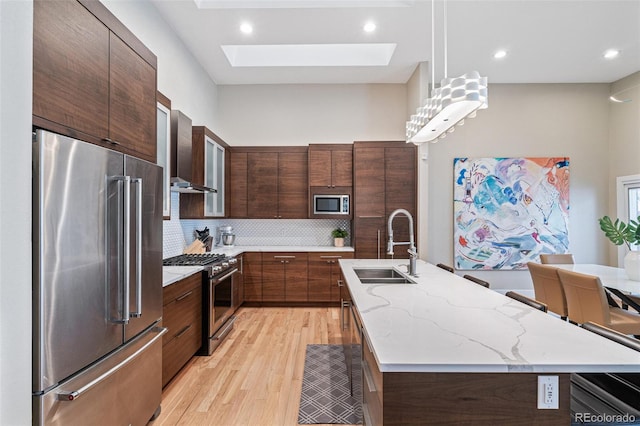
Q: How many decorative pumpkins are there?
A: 0